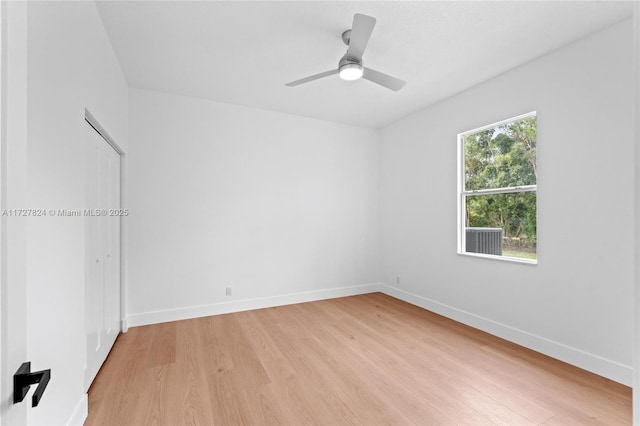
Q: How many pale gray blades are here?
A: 3